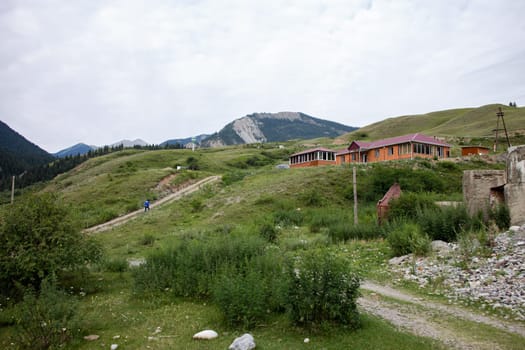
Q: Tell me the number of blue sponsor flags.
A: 0